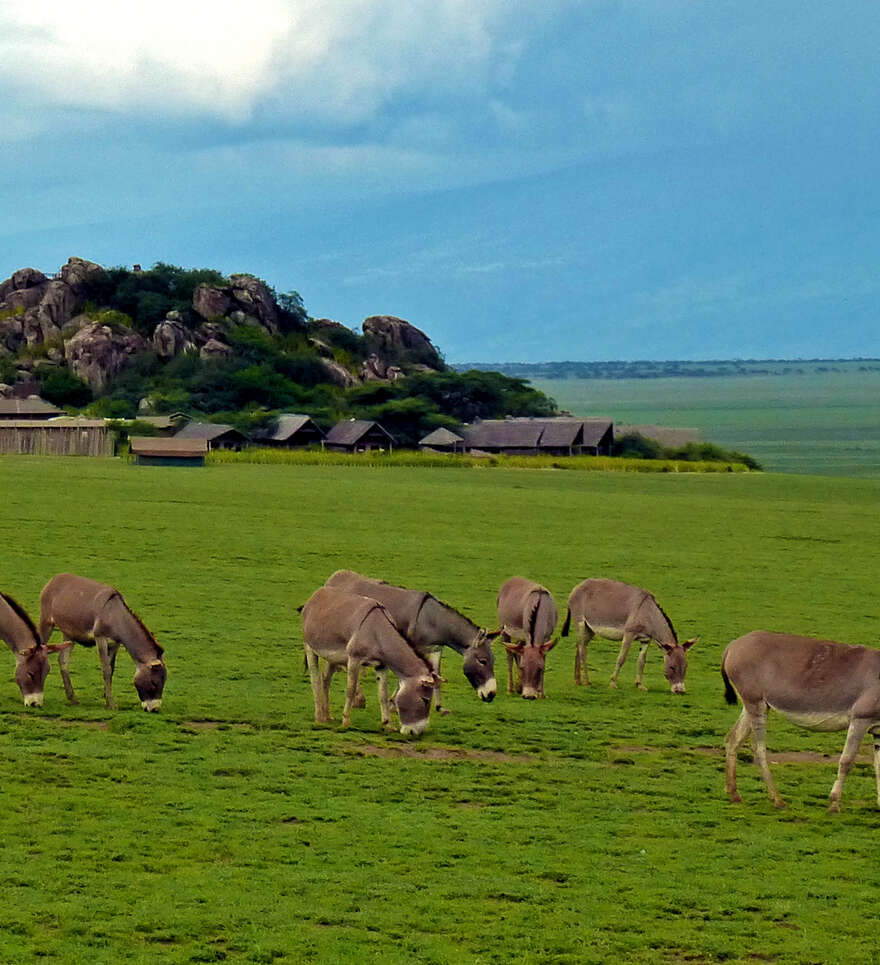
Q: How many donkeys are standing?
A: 7